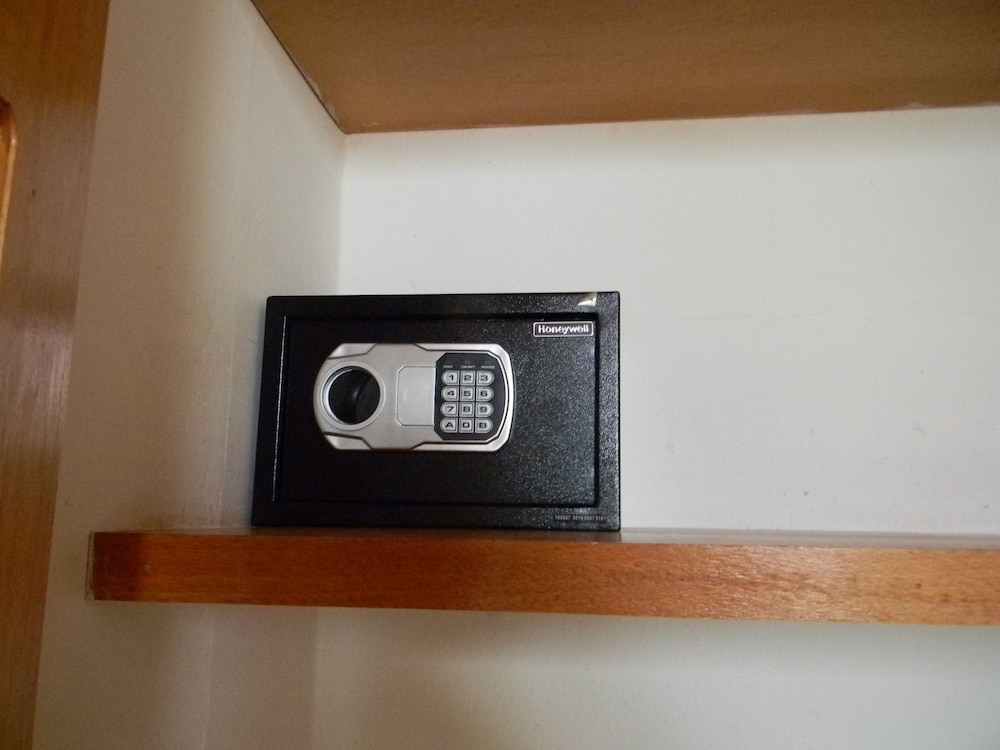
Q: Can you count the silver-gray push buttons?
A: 12